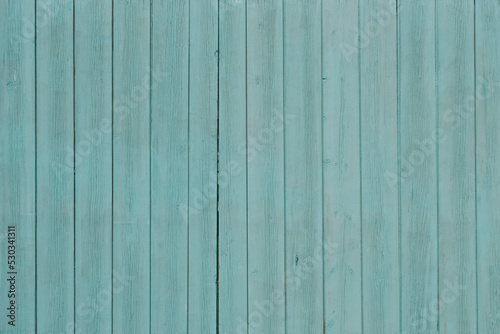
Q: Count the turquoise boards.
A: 14